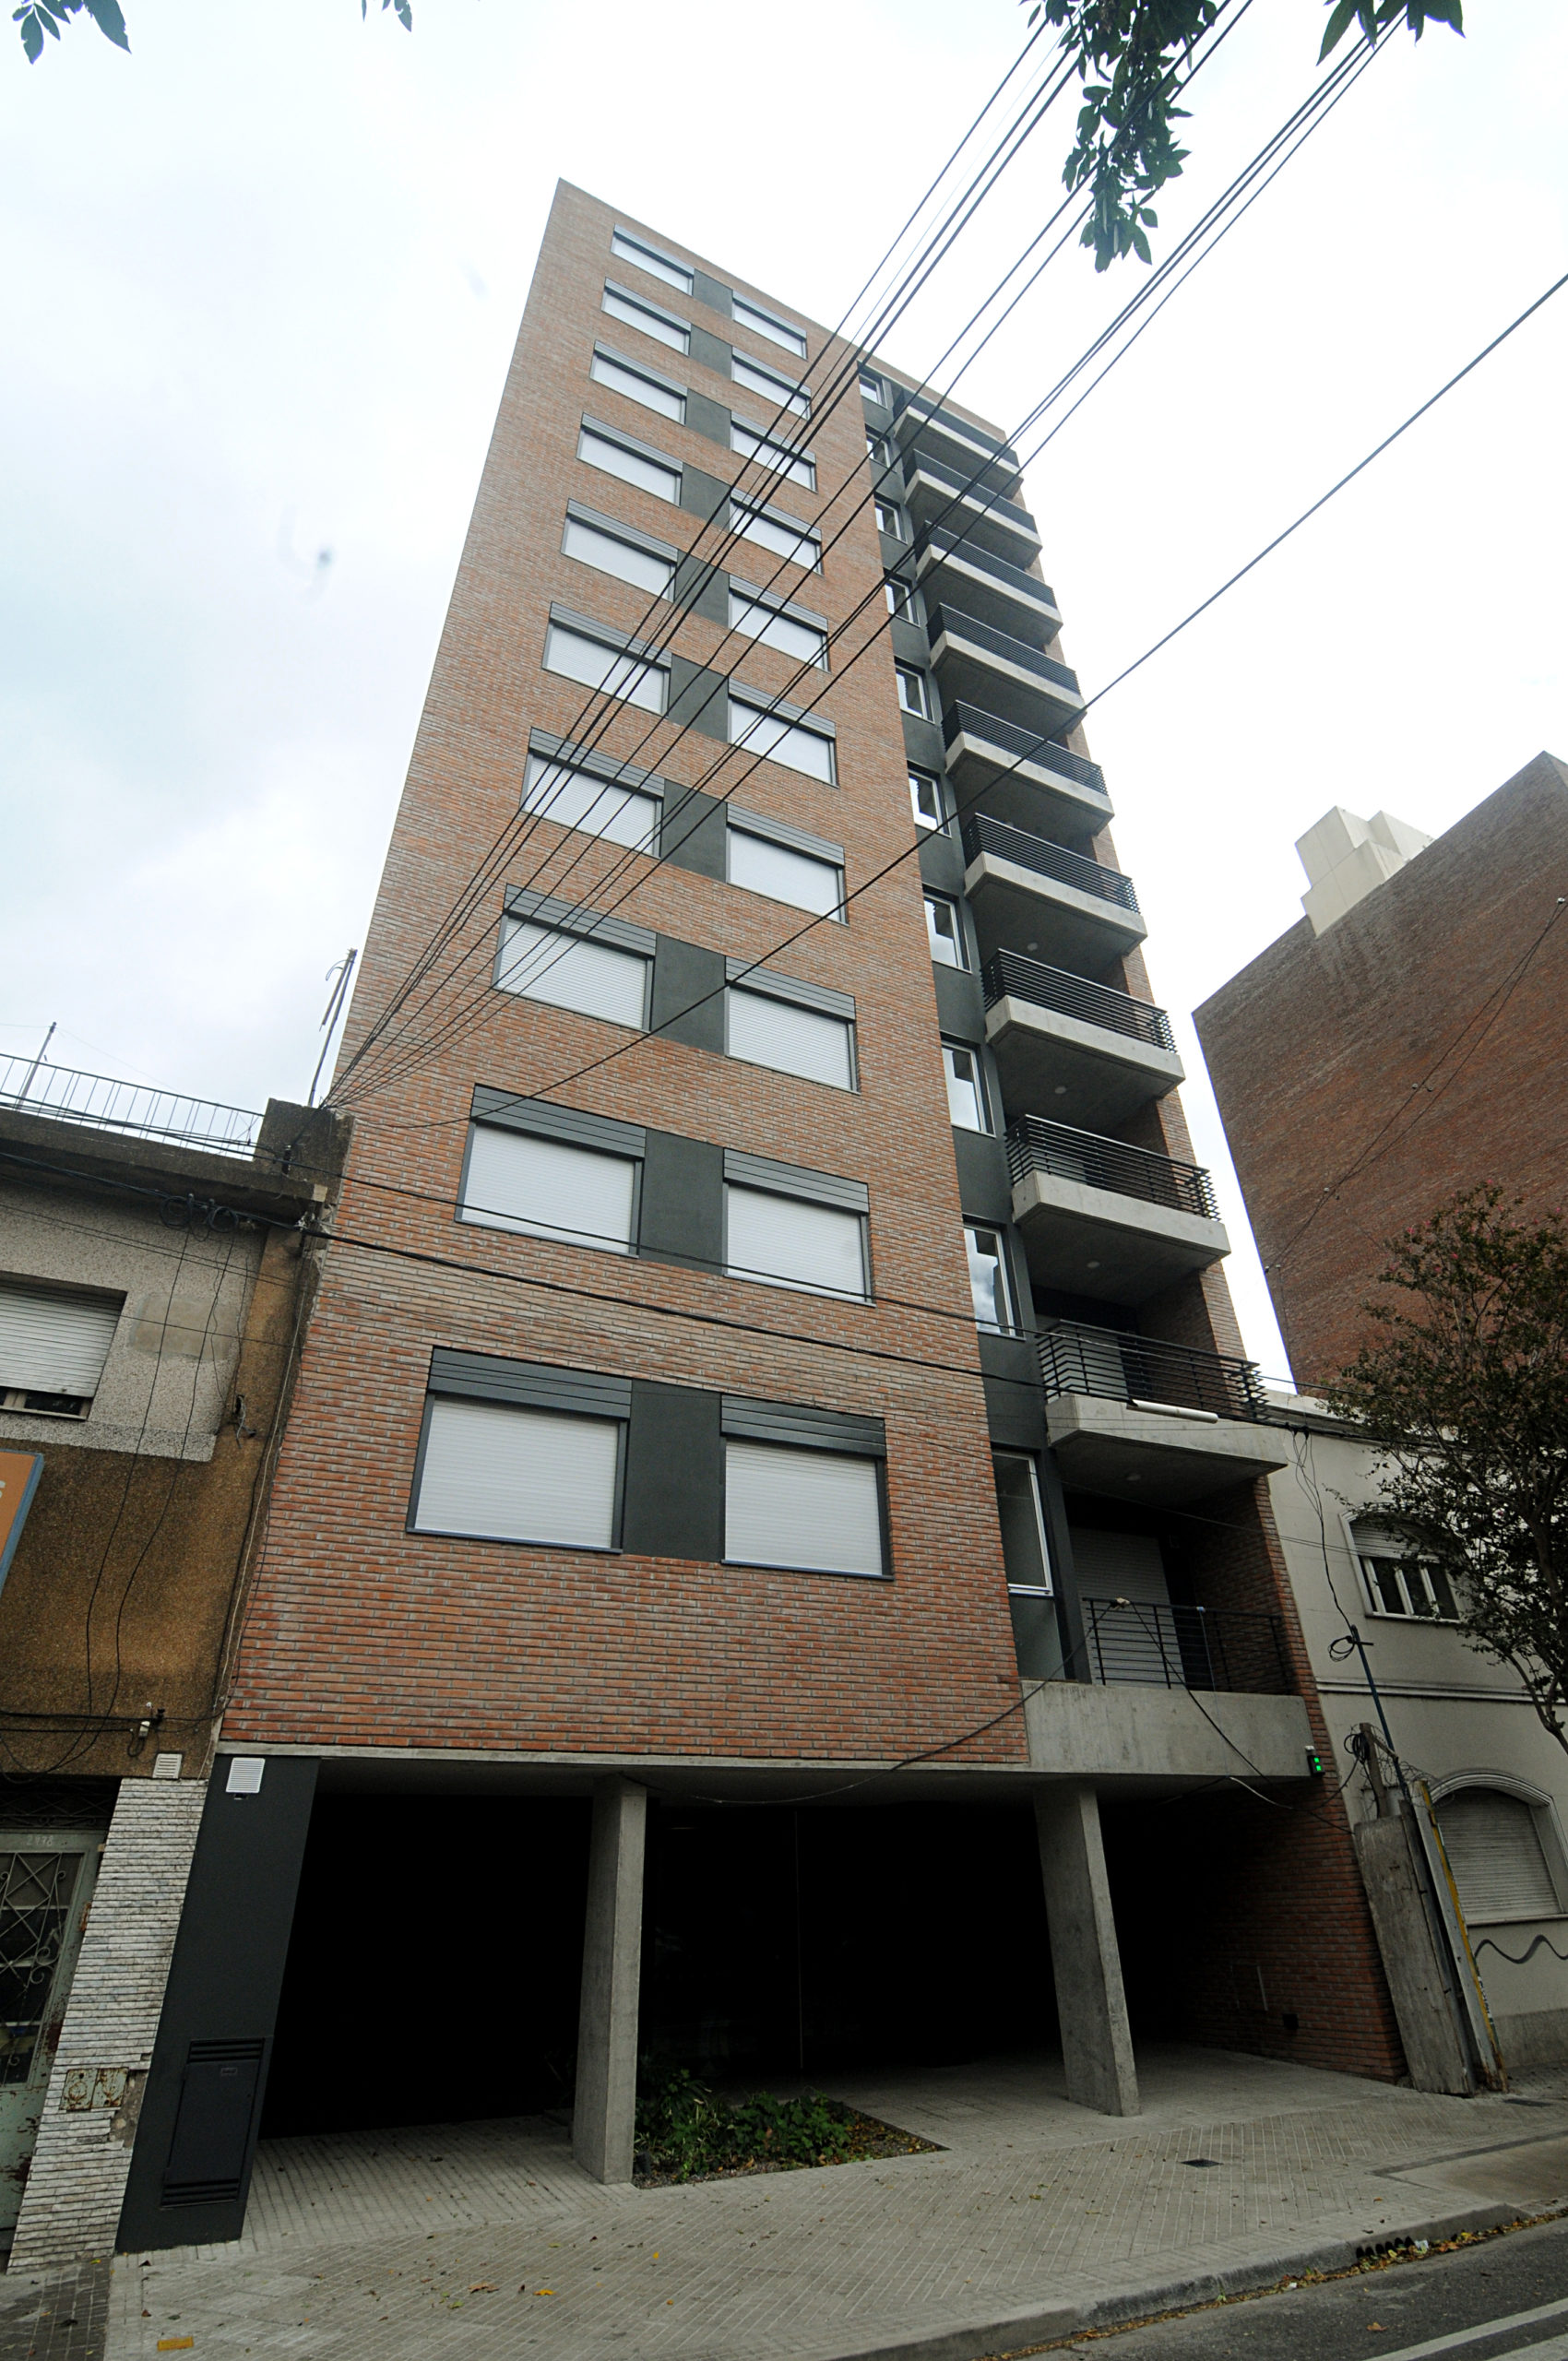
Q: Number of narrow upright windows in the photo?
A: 10